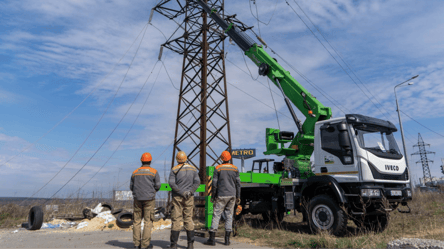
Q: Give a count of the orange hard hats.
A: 2